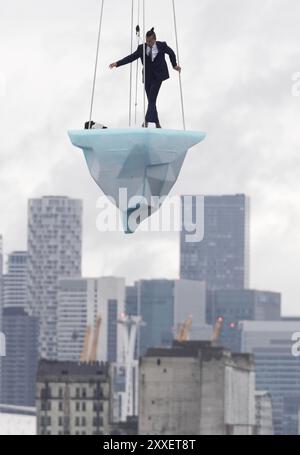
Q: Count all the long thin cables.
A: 5